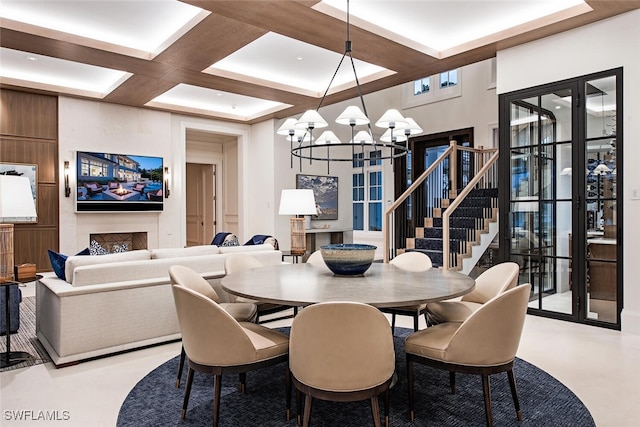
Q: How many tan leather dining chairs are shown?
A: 8